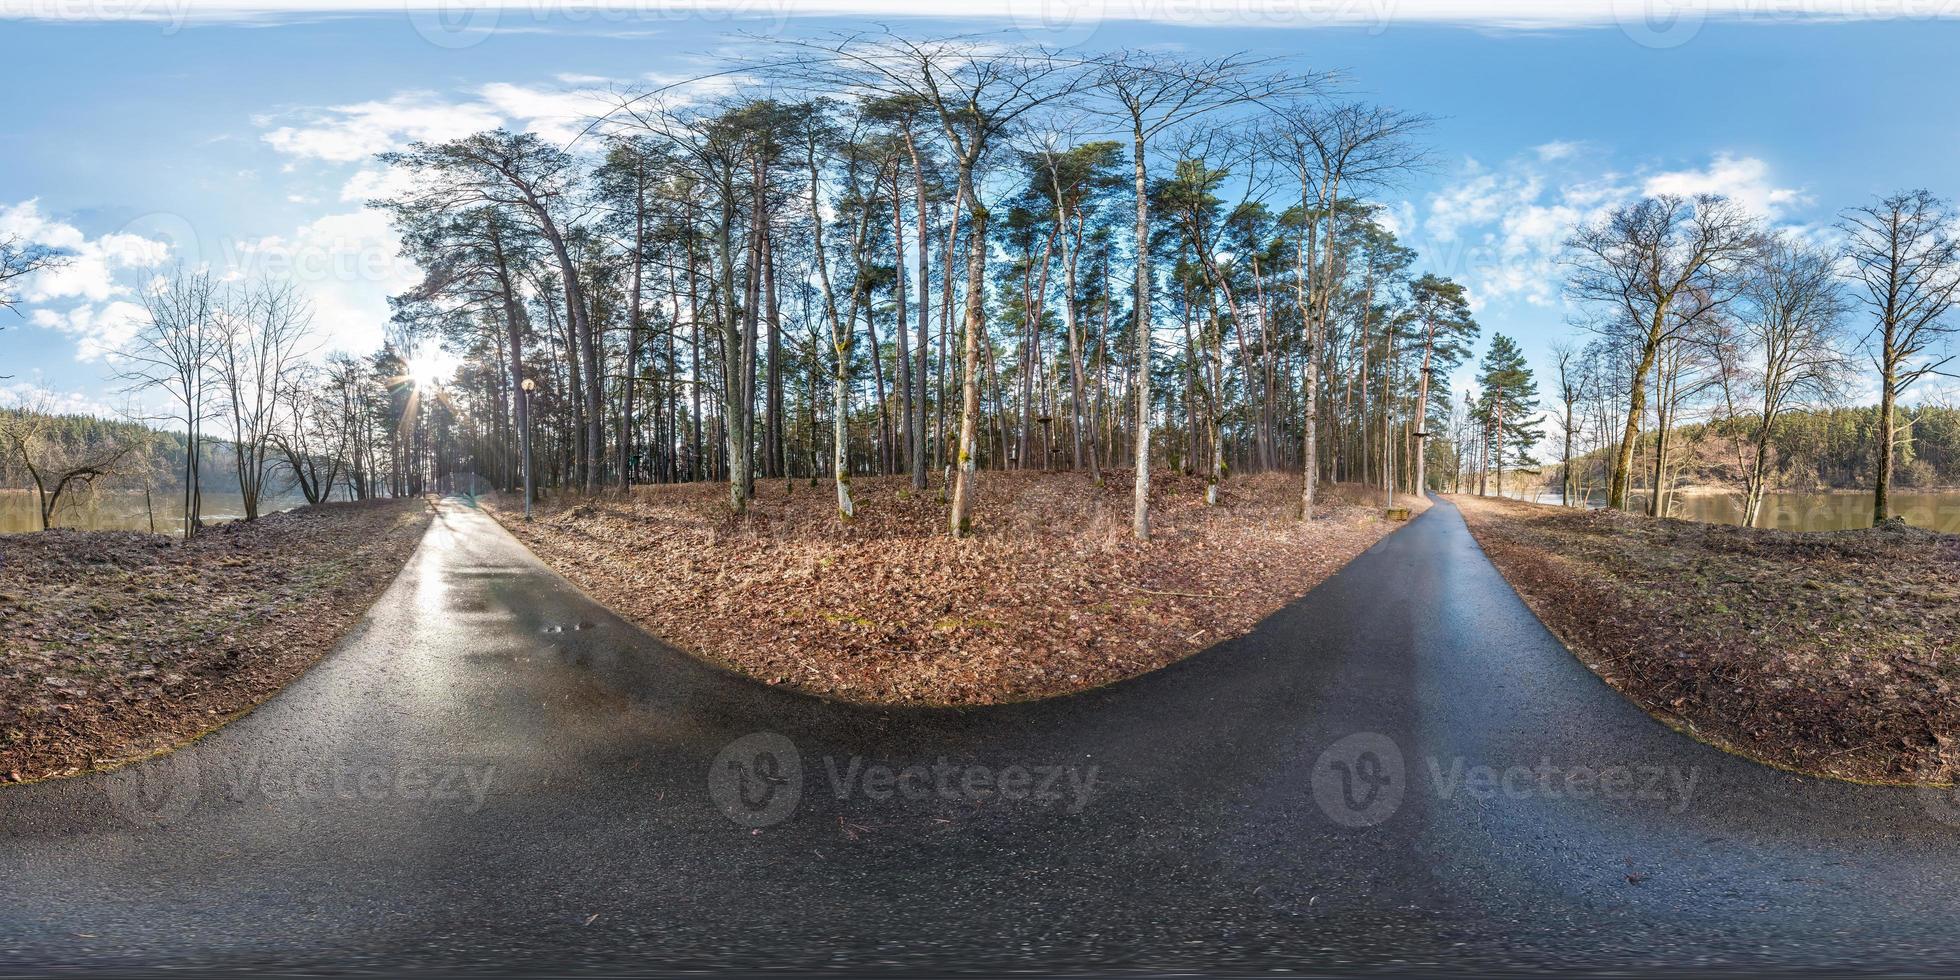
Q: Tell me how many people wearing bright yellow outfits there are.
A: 0